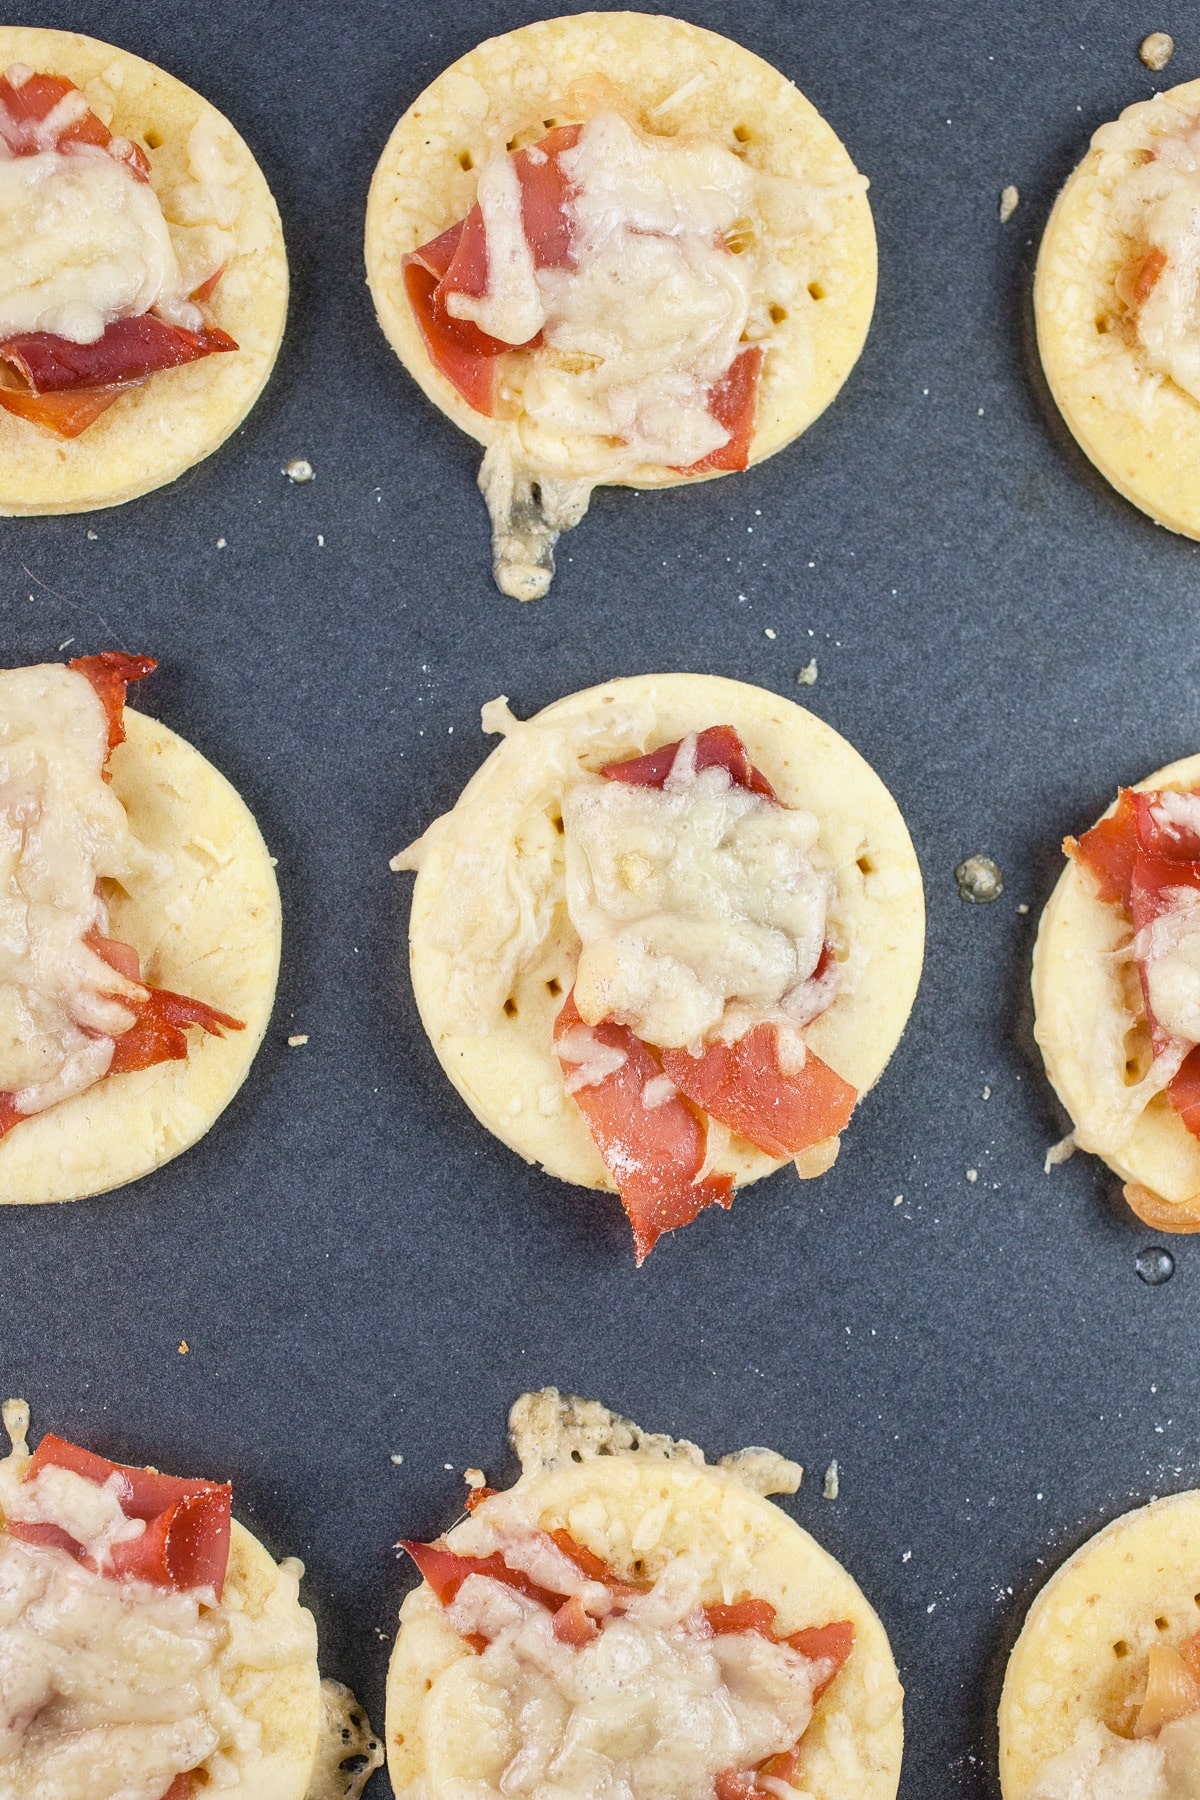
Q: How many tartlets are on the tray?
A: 9